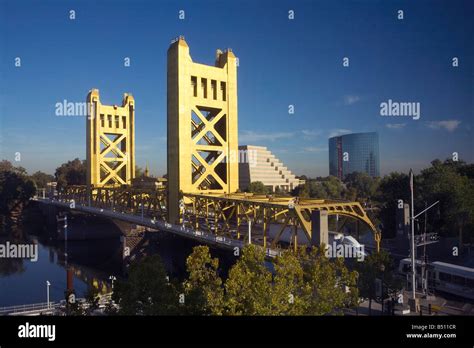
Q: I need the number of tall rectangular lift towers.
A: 2